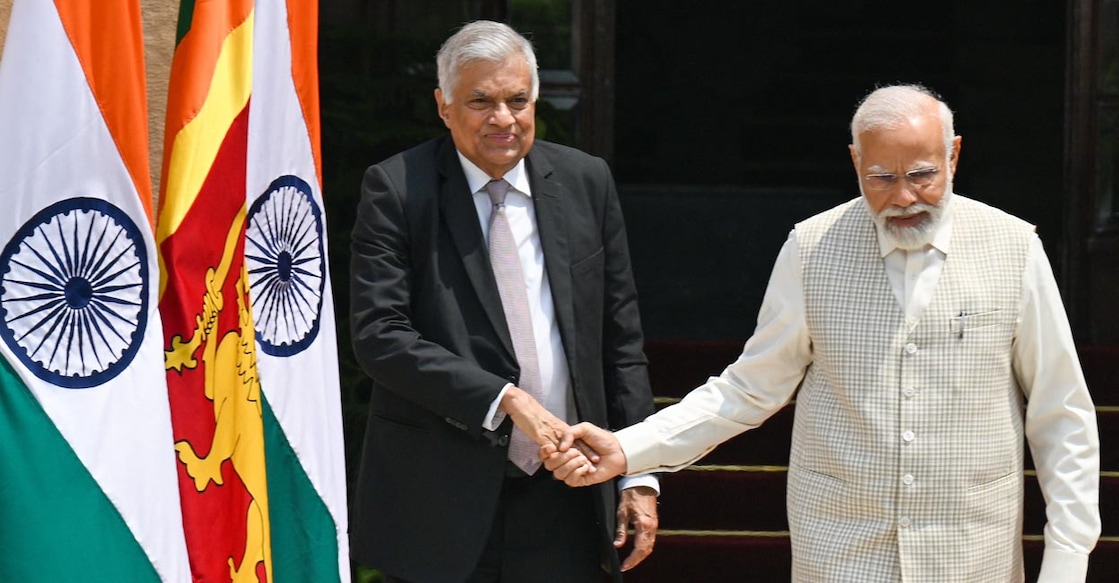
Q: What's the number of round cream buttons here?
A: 5